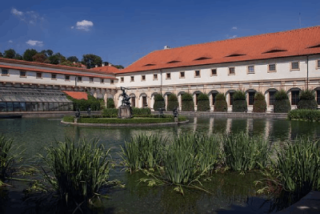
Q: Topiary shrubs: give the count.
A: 9